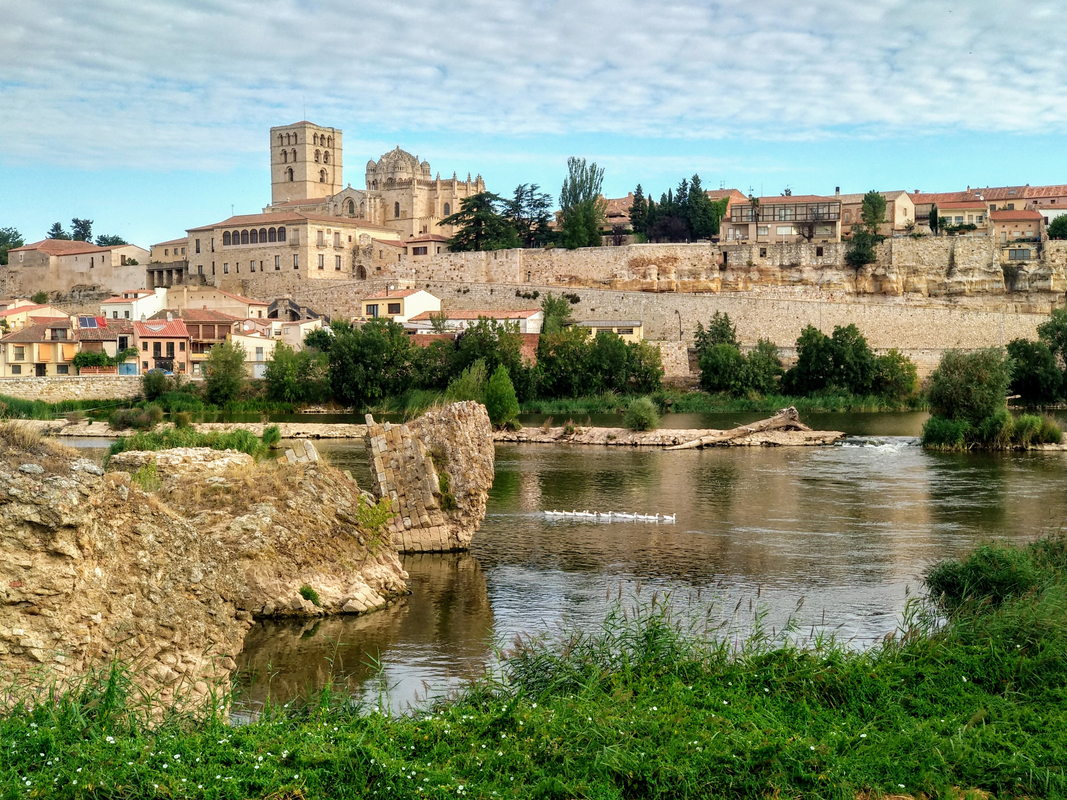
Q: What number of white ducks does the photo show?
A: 12